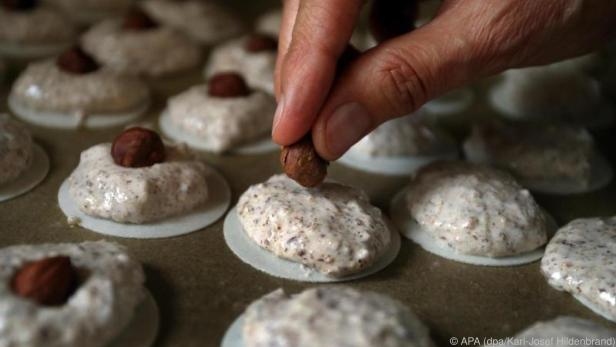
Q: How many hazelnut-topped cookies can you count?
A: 7